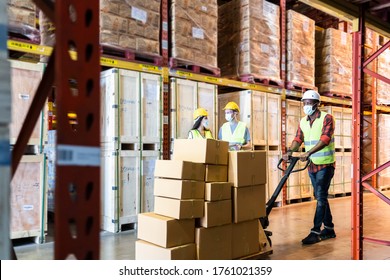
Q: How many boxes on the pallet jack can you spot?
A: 13